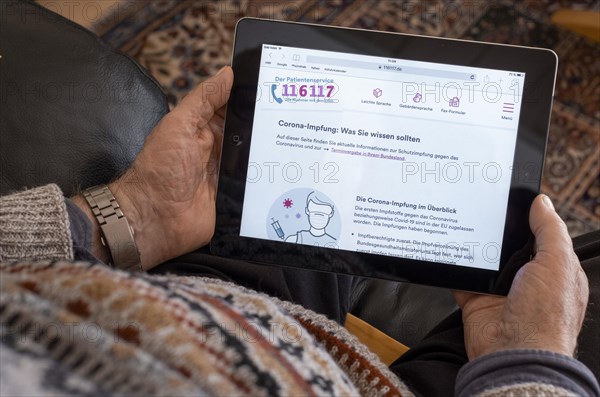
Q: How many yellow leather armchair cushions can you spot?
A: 0